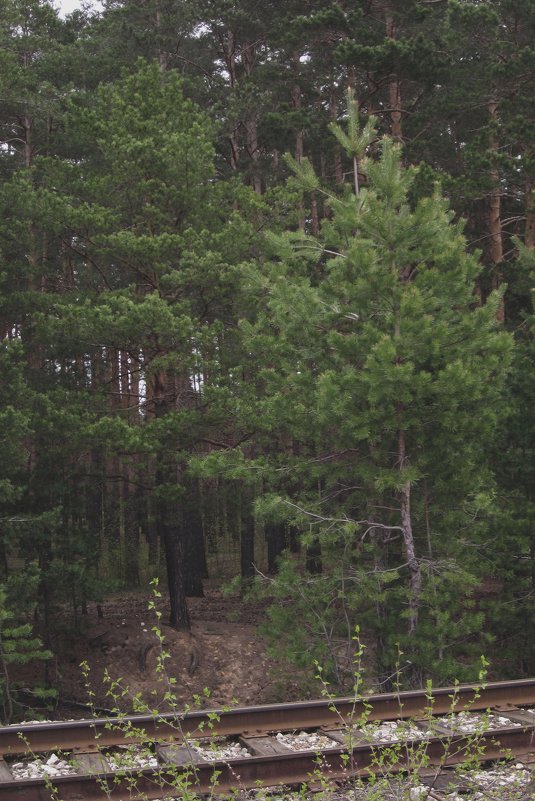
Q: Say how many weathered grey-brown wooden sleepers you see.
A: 7